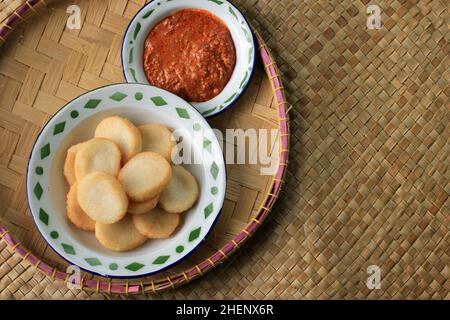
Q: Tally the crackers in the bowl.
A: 11